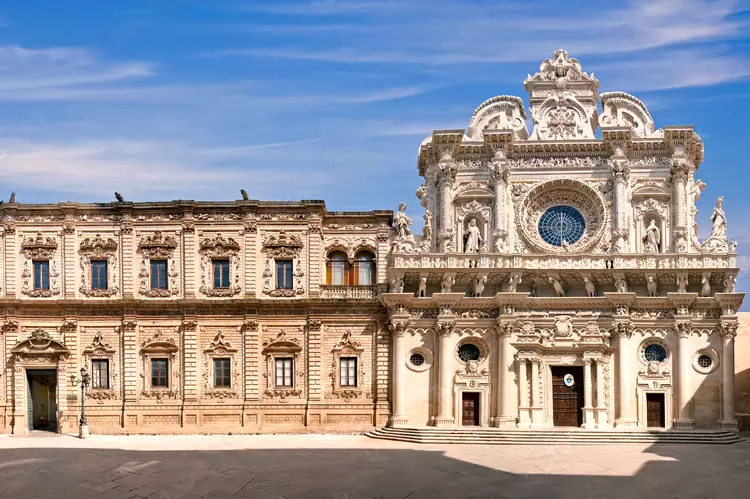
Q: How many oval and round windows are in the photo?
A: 5